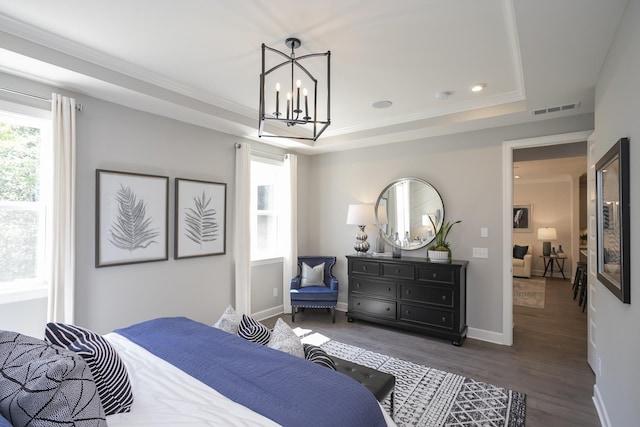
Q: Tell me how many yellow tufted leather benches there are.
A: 0